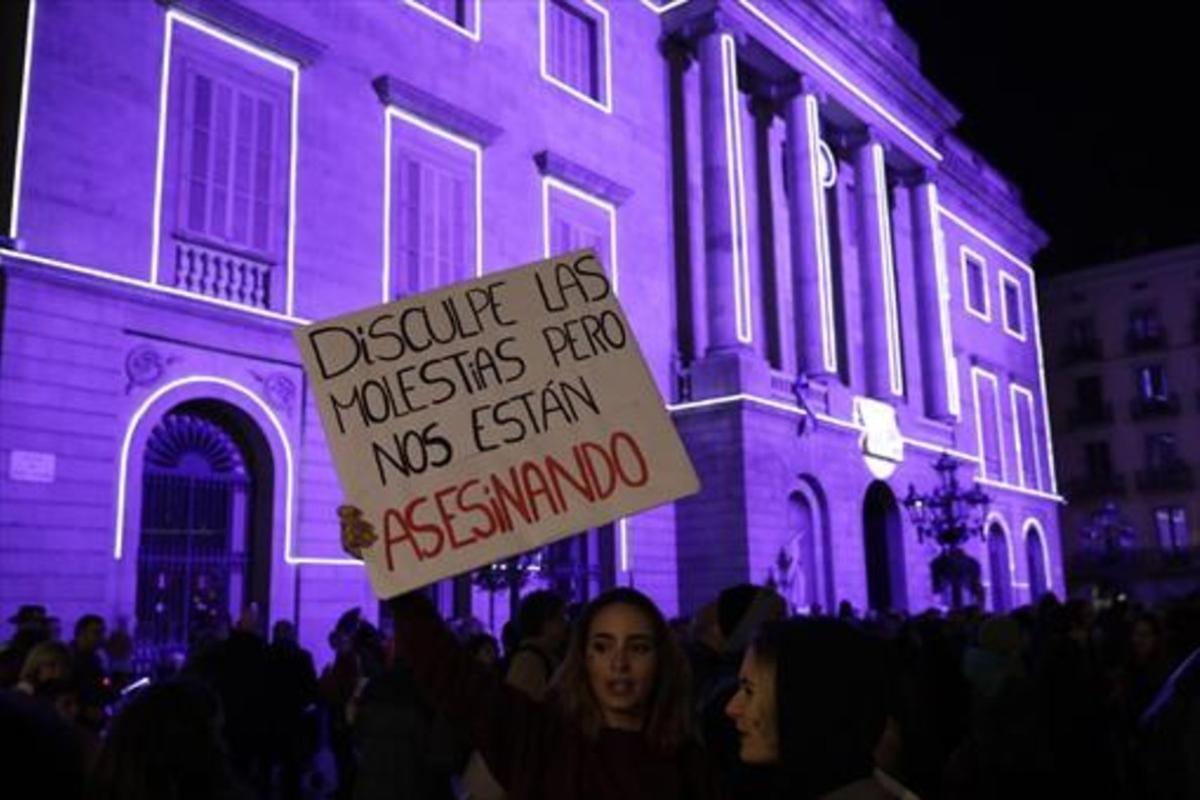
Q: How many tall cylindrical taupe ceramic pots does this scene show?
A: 0